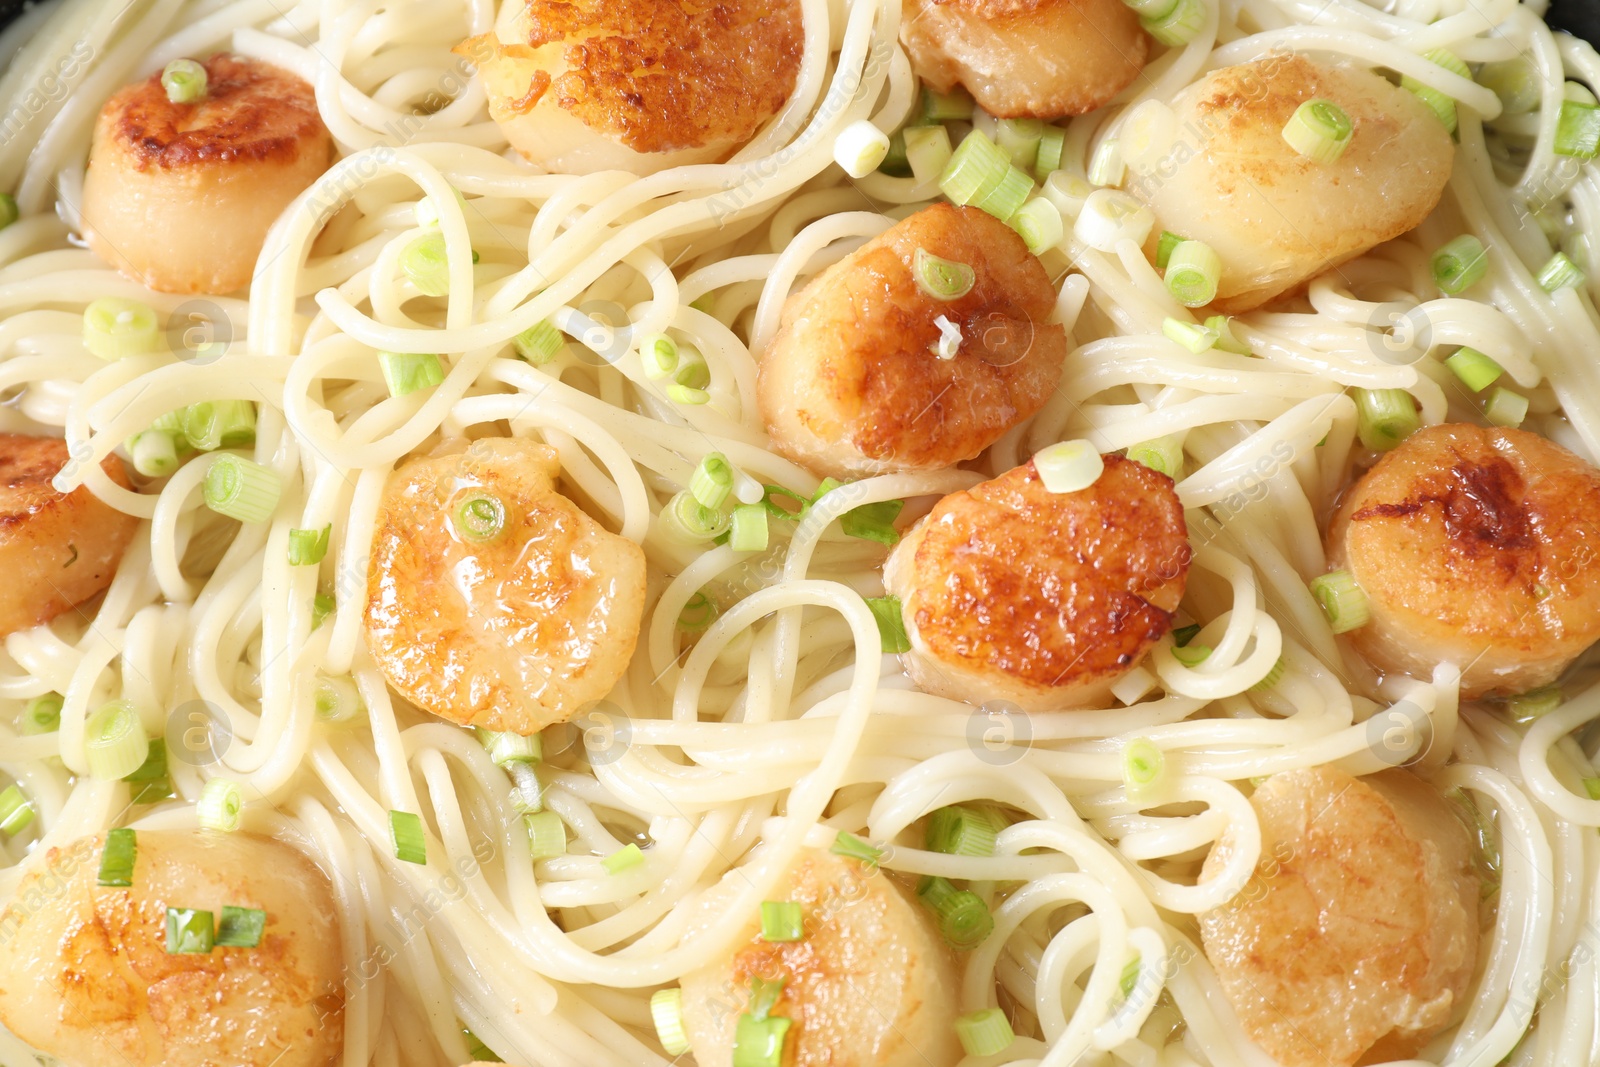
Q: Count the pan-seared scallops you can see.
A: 12